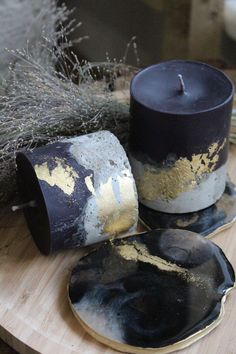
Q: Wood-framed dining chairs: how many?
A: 0